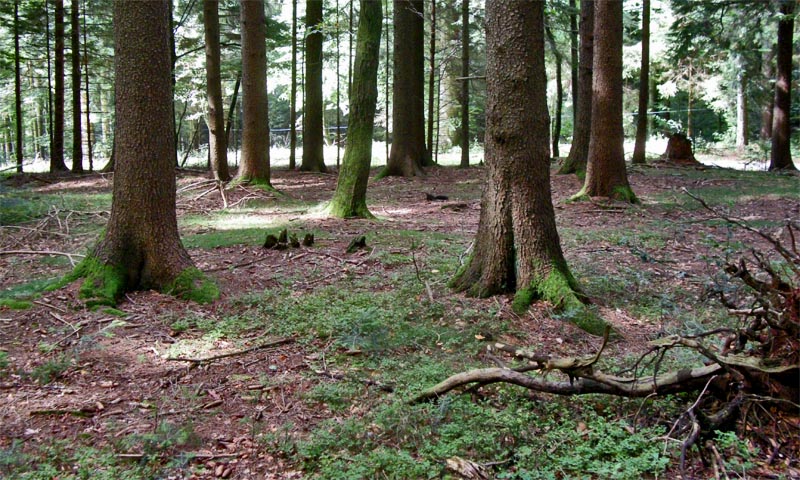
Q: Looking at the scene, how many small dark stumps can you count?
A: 5